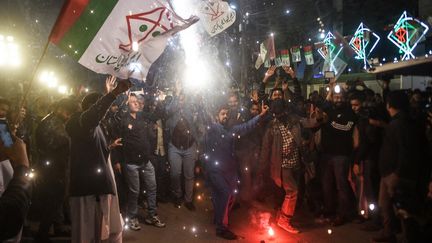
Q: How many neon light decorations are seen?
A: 3